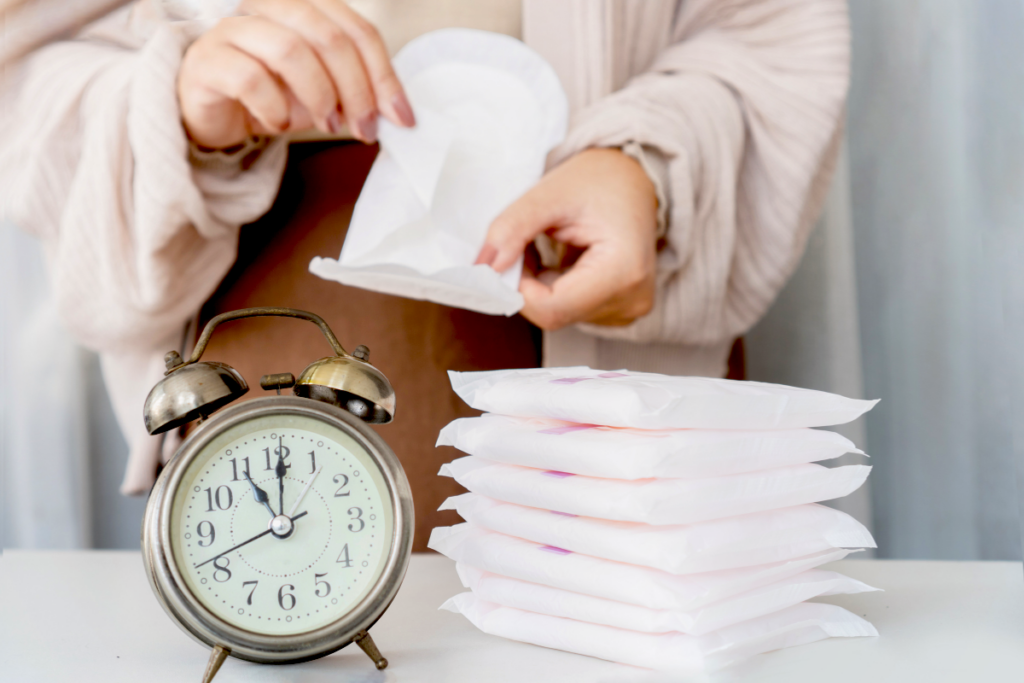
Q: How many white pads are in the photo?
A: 8